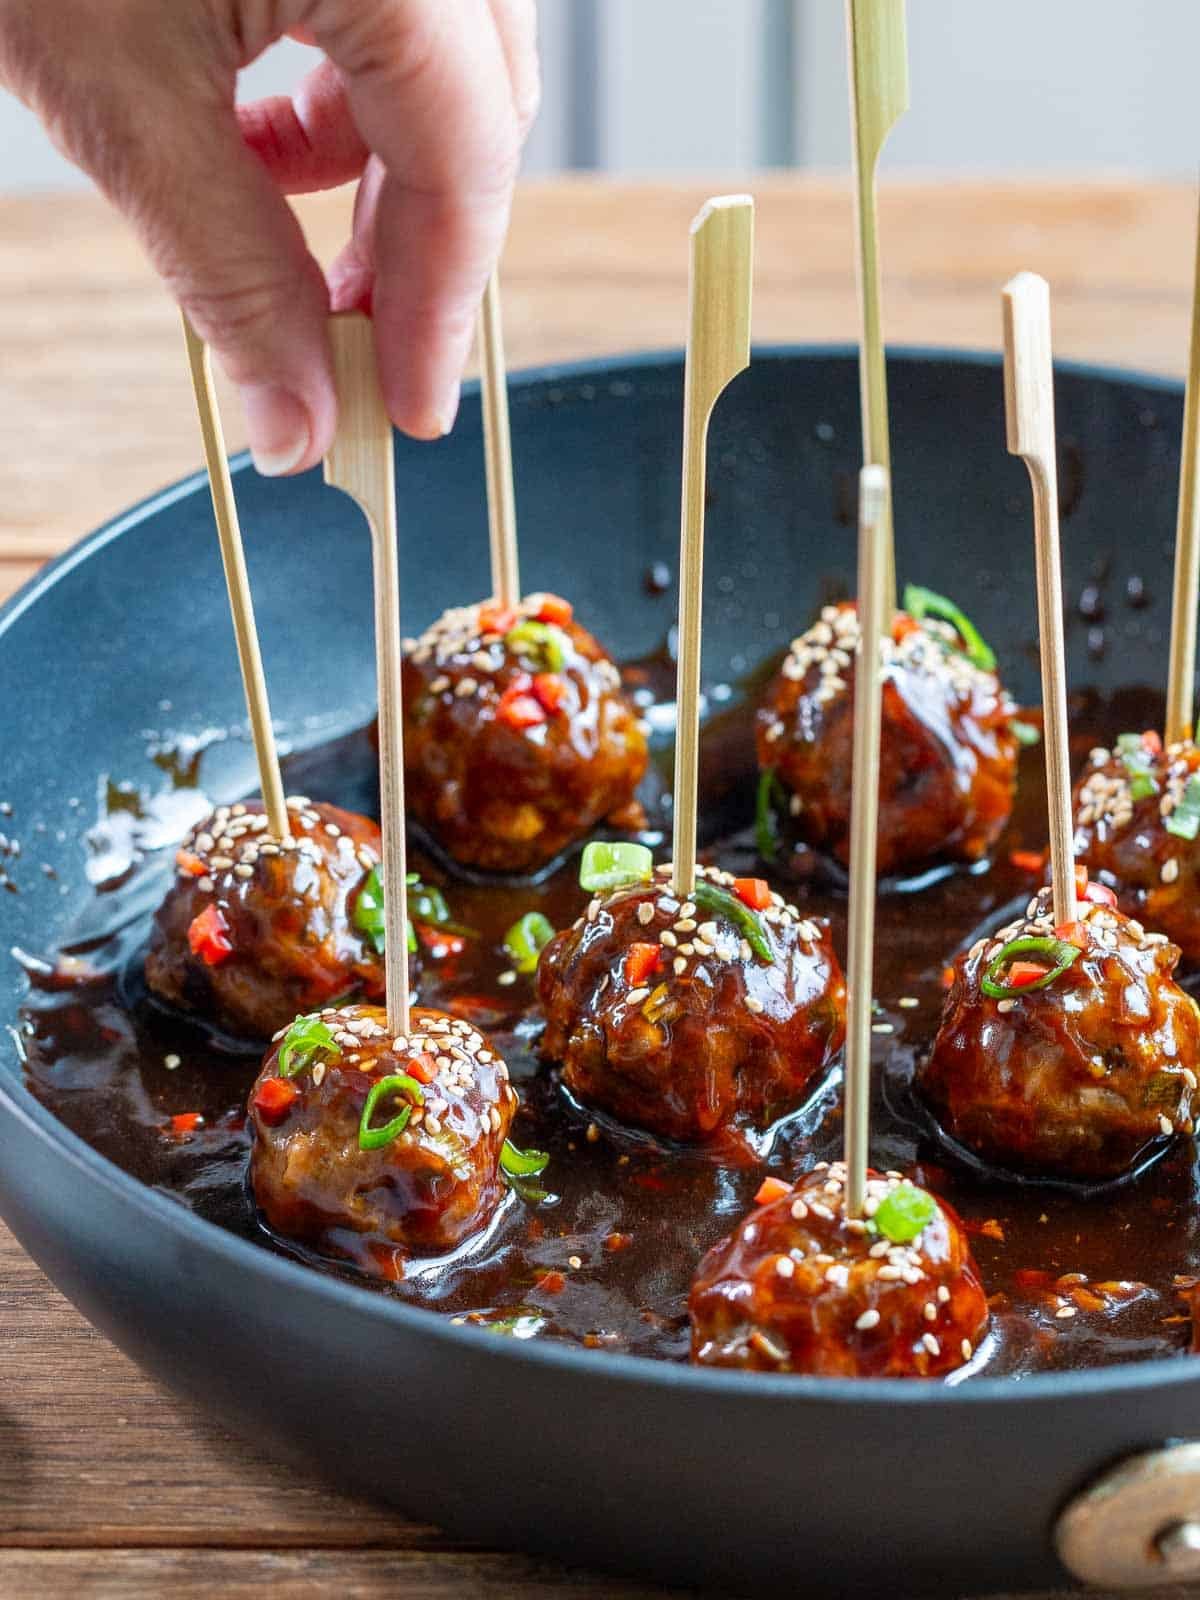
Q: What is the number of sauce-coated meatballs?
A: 8